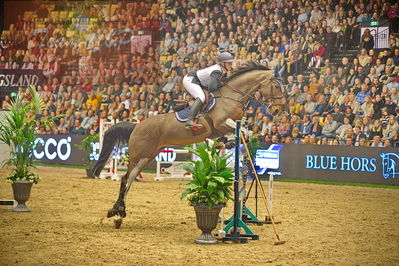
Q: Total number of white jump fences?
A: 2